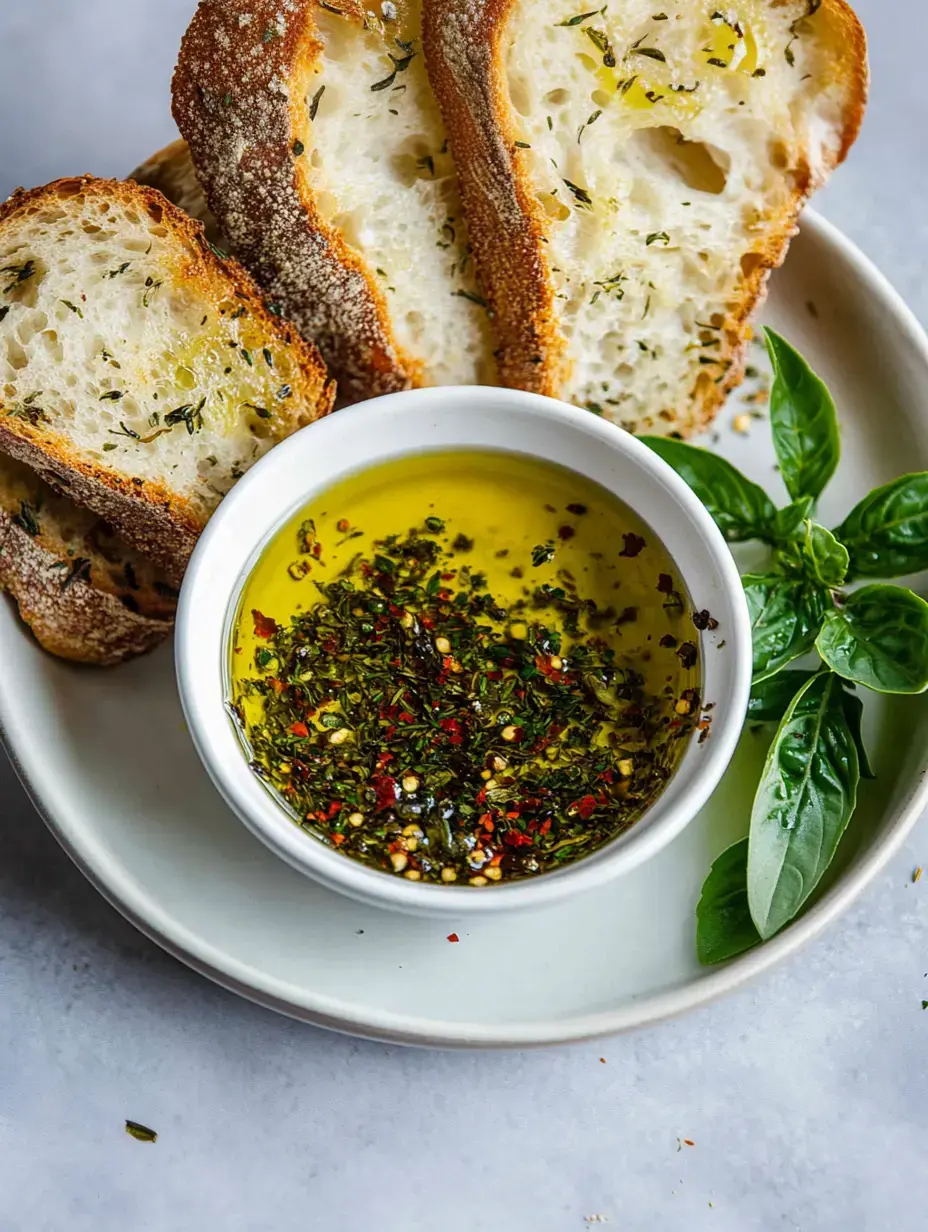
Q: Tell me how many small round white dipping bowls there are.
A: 1